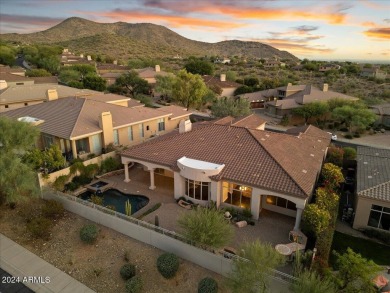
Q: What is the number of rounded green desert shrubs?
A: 5